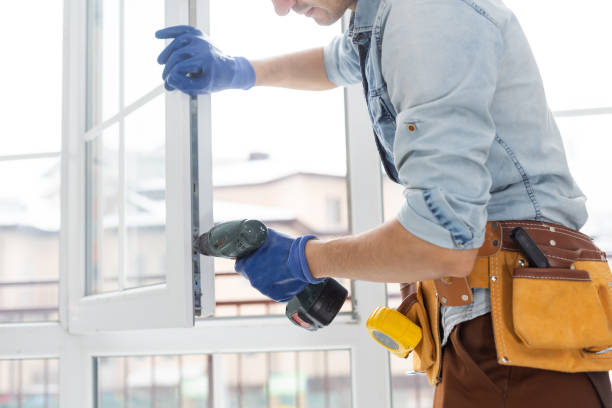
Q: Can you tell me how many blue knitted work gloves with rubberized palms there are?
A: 2